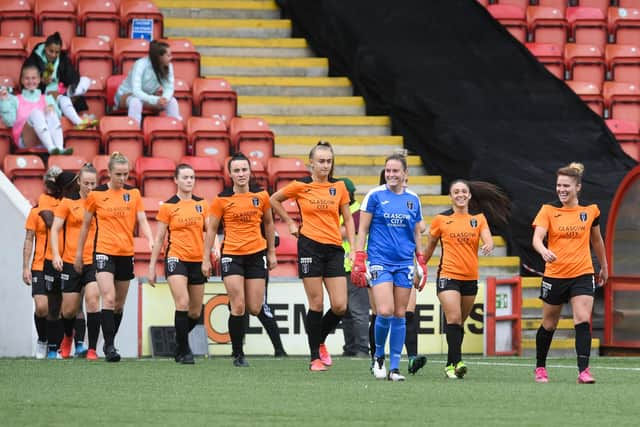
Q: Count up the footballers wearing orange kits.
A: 9